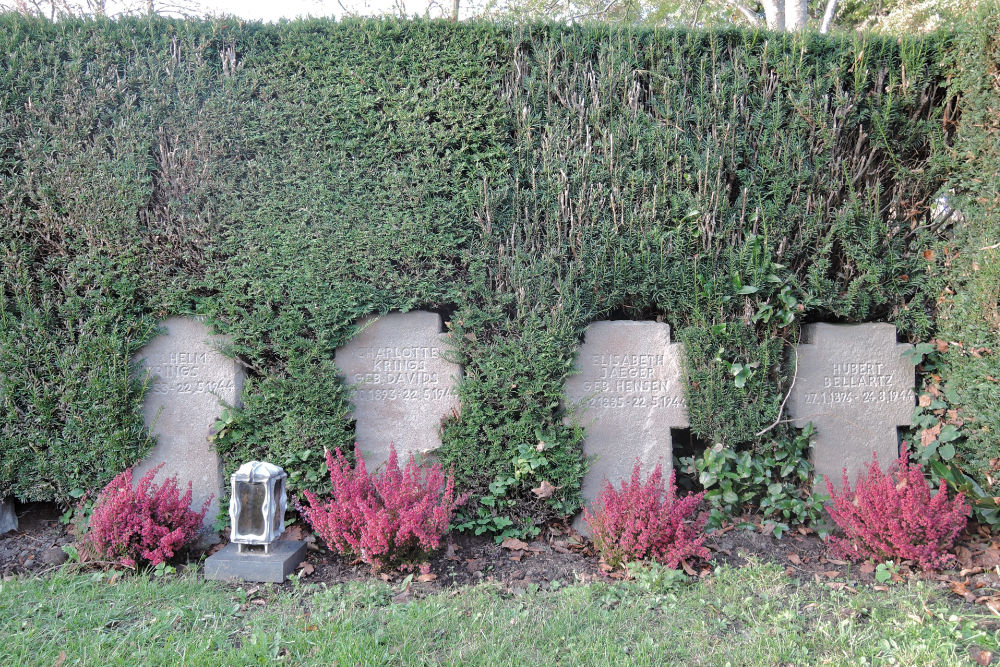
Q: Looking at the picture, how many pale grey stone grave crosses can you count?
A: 4